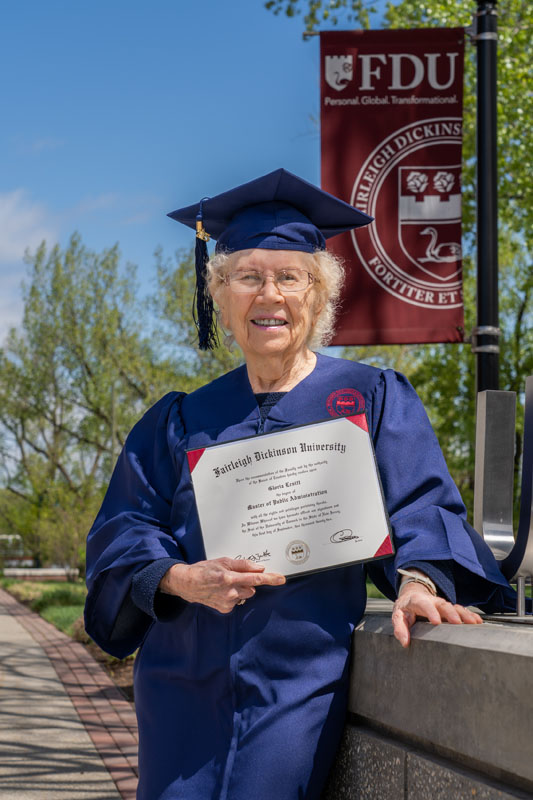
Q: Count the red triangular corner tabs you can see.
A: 3